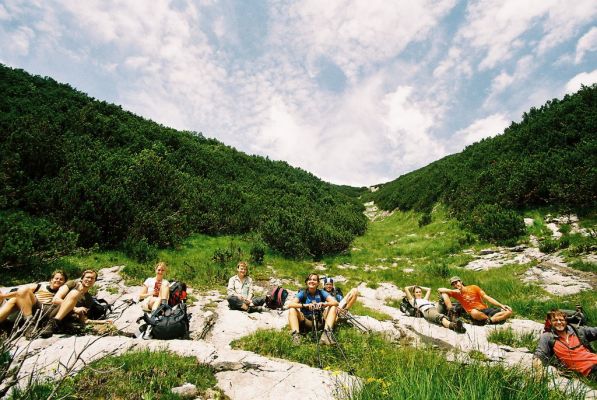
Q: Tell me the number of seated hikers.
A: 9